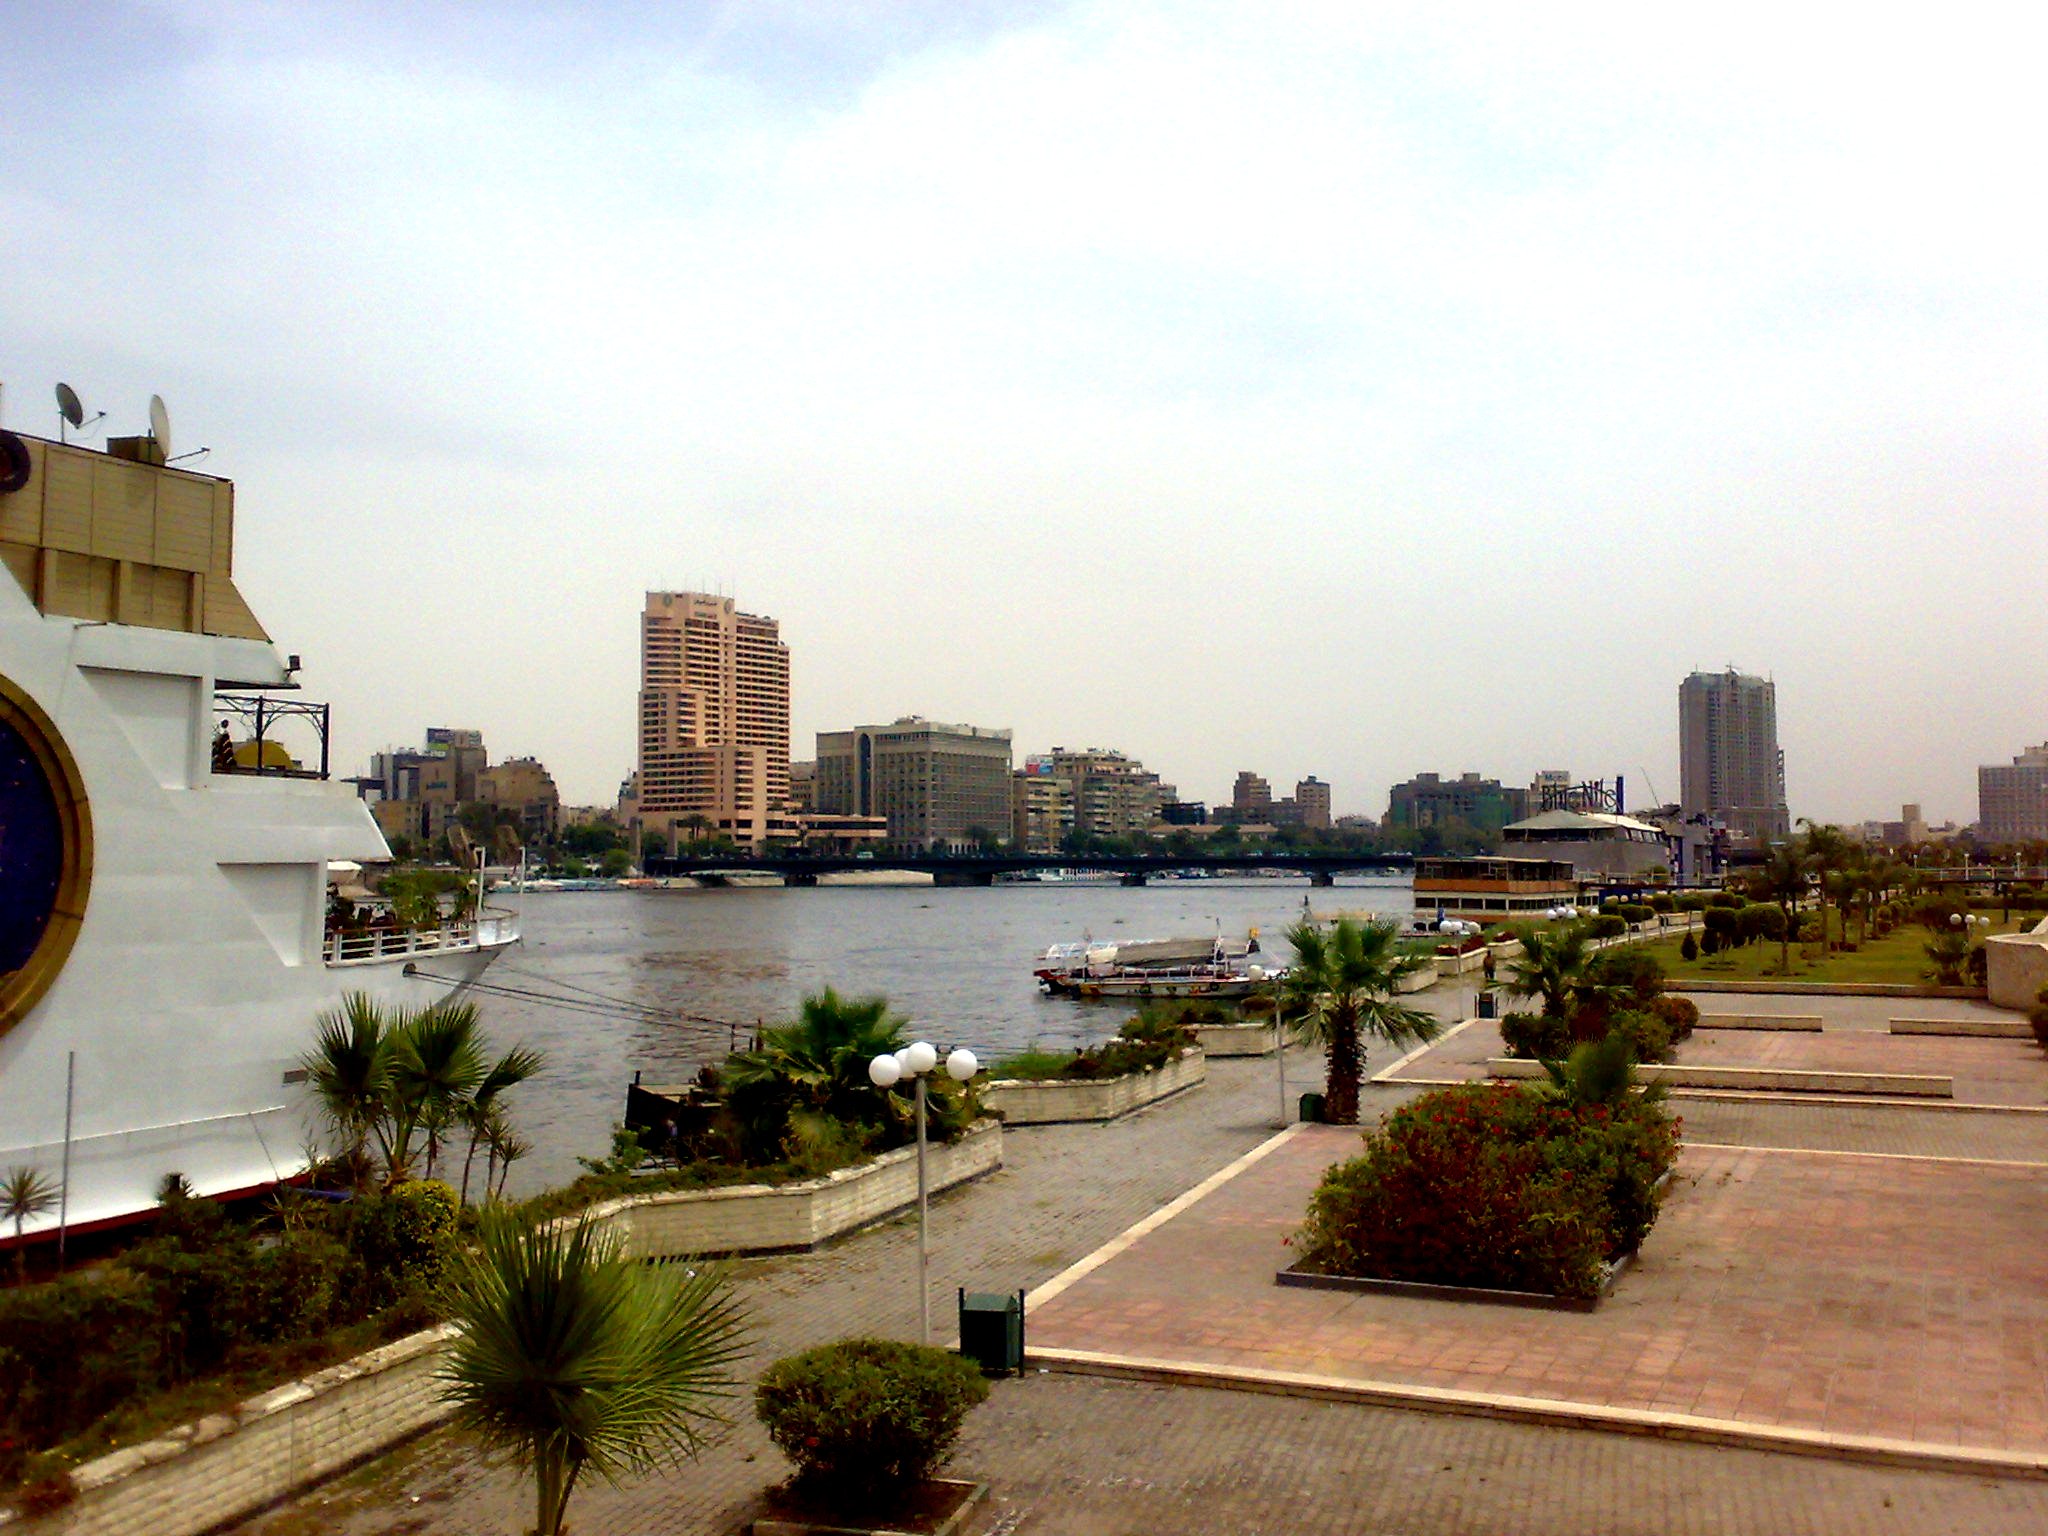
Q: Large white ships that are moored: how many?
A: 1